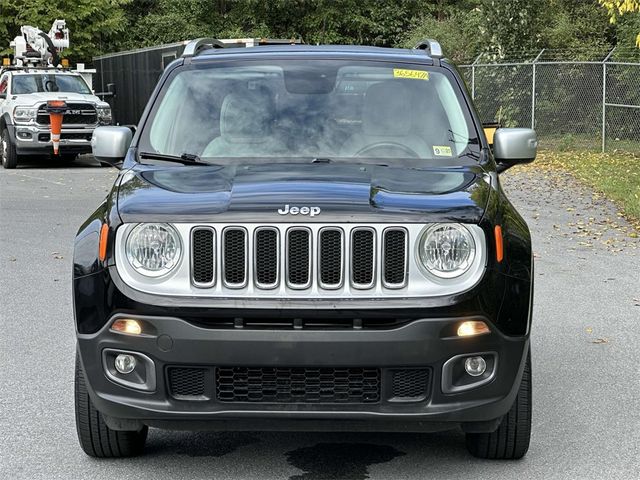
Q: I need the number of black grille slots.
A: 7